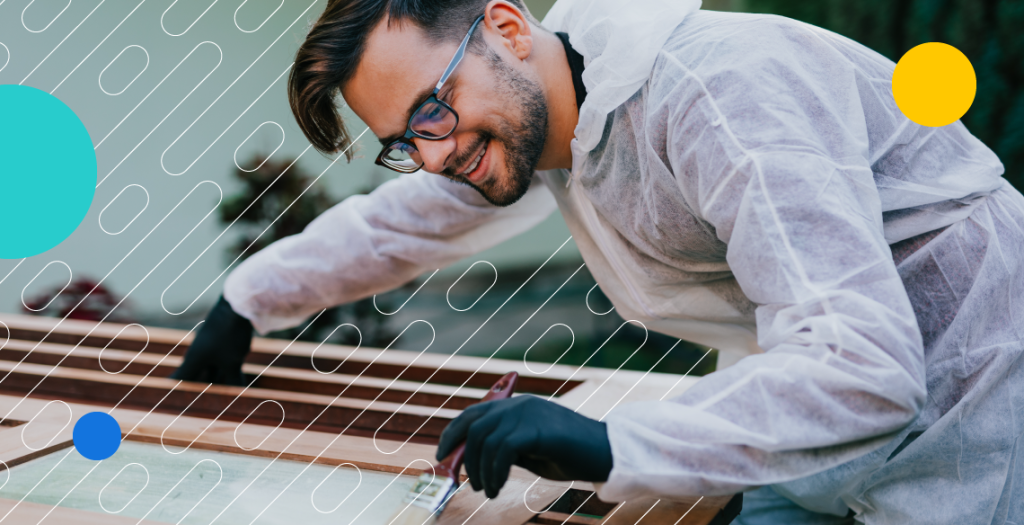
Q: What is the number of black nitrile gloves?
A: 2